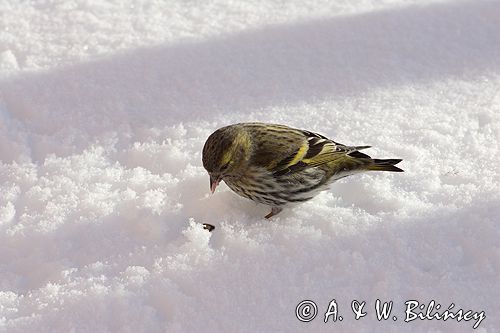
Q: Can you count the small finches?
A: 1